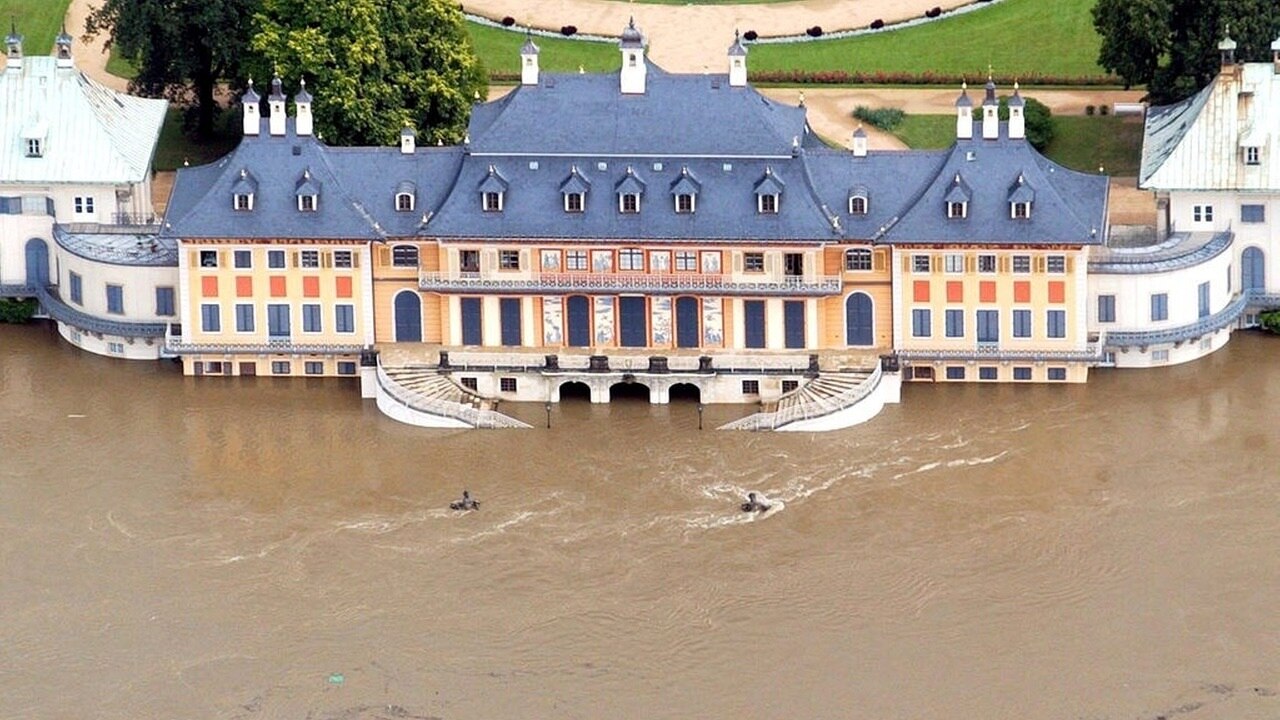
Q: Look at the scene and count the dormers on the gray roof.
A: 11